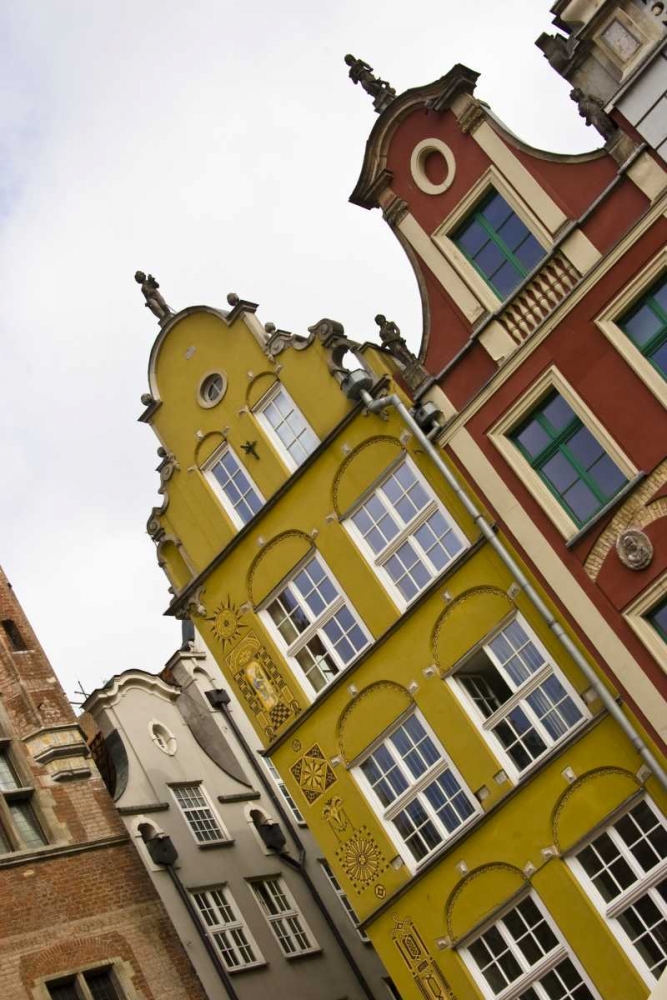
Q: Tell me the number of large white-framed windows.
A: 6